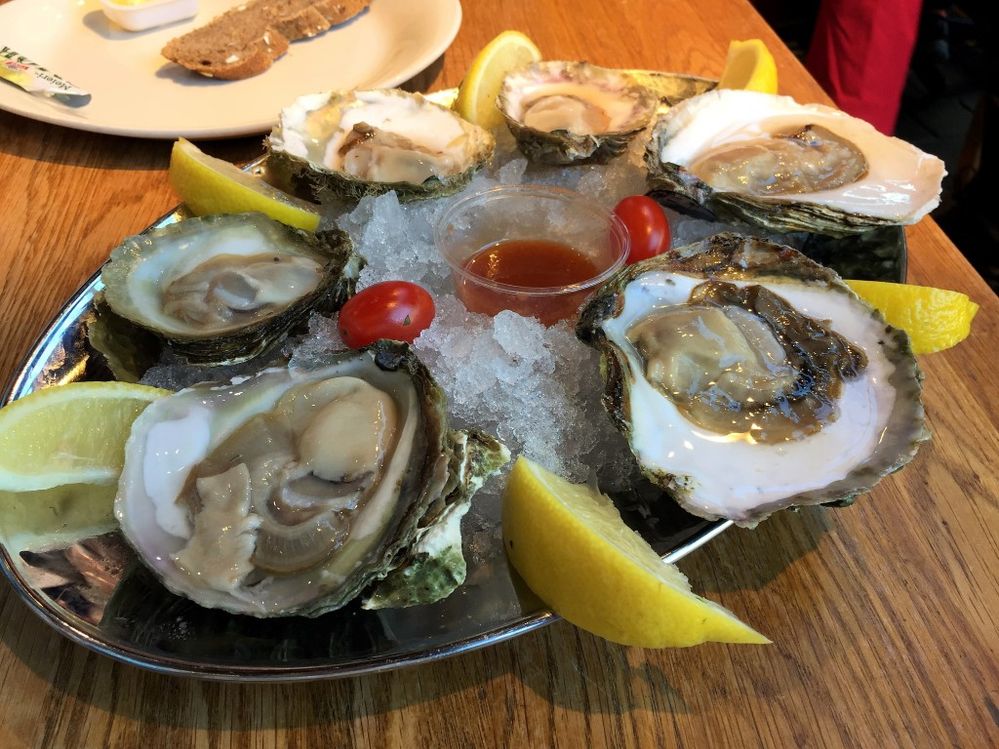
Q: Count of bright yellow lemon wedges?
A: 6